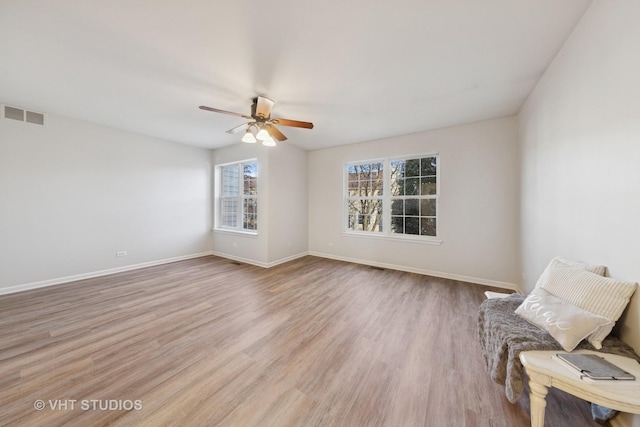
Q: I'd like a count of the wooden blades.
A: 5